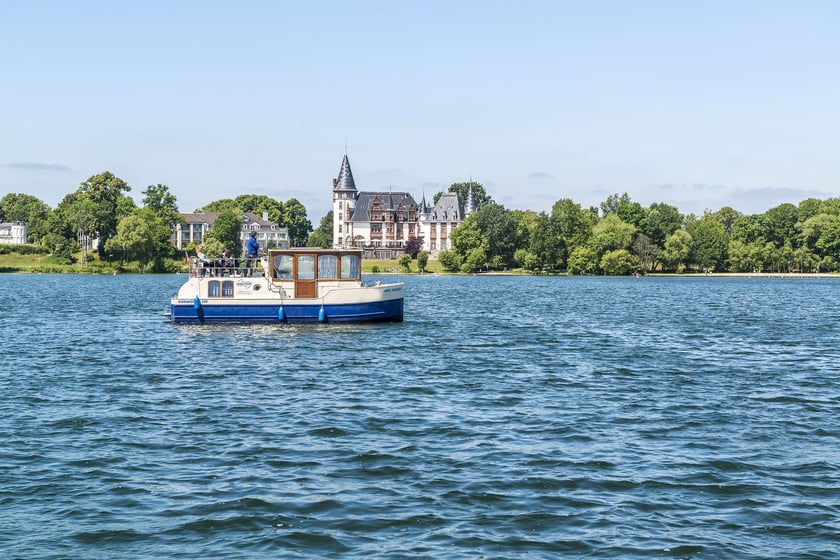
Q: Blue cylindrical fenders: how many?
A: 3